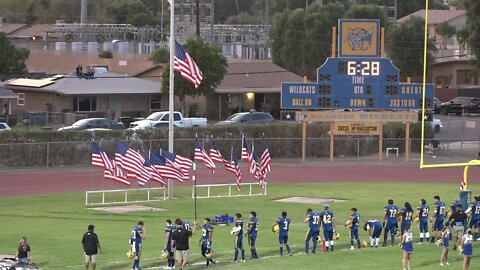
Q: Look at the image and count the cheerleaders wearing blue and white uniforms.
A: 3